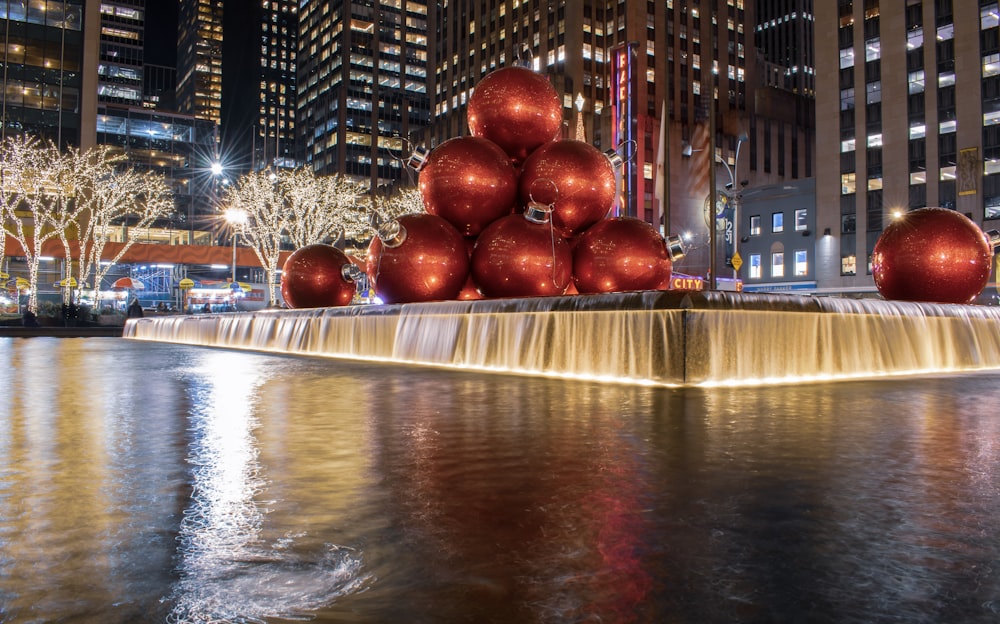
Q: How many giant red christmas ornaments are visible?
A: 8